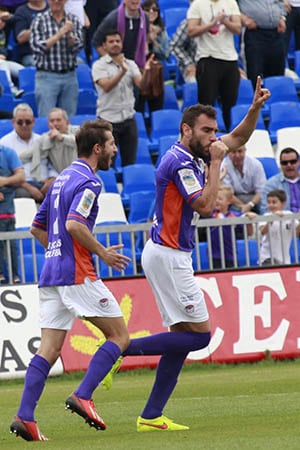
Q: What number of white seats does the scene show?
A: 4